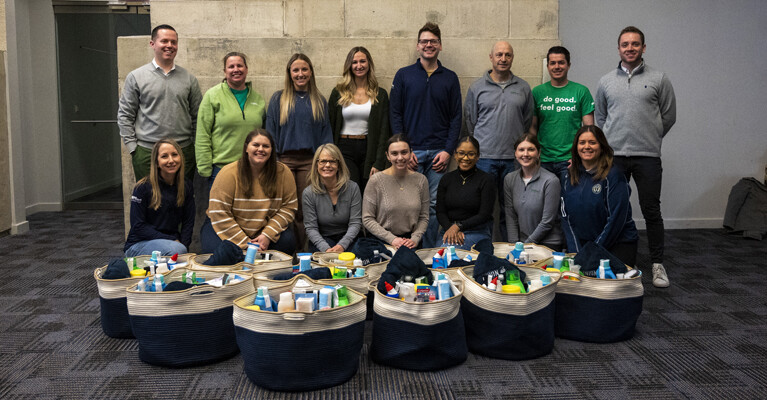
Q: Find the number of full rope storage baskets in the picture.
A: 11